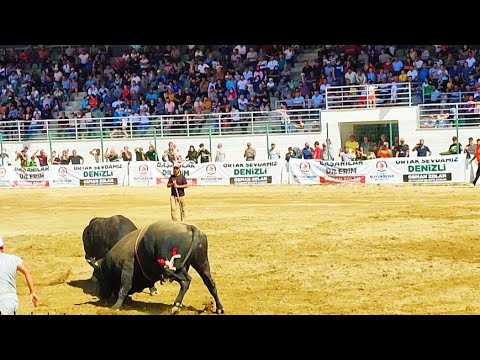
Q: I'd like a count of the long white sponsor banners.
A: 3